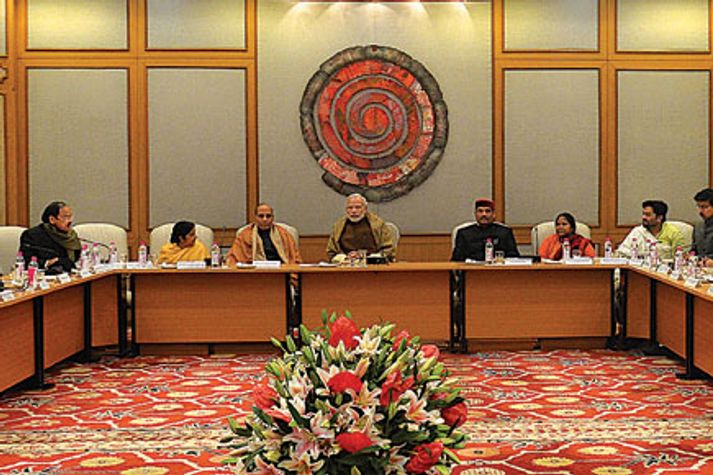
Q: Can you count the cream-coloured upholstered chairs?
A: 8